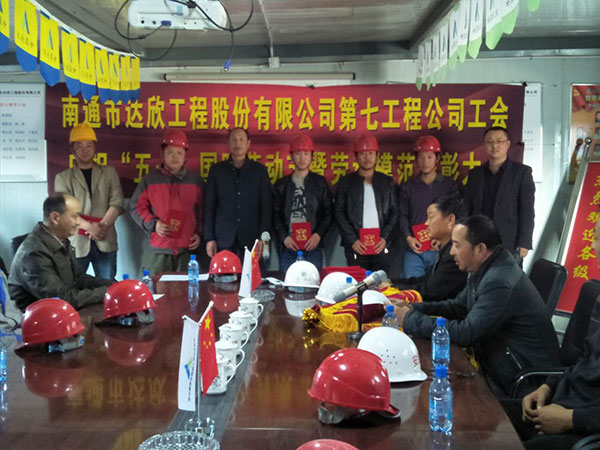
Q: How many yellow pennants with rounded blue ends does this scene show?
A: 9